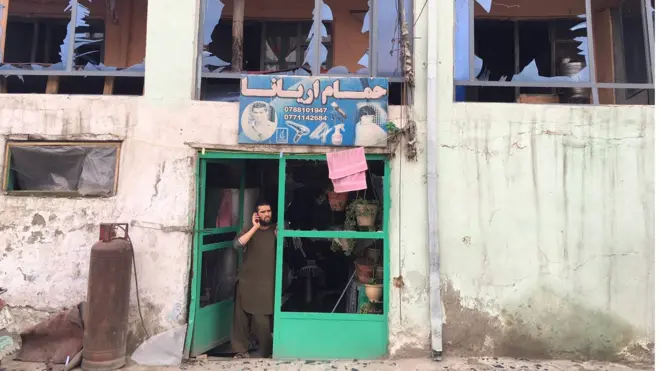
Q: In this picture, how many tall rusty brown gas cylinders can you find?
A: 1